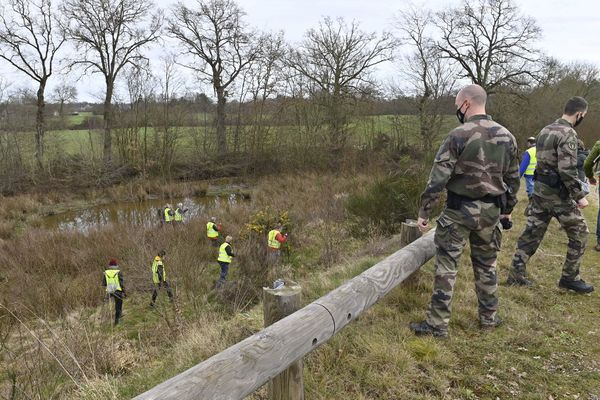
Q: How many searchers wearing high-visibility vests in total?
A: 8